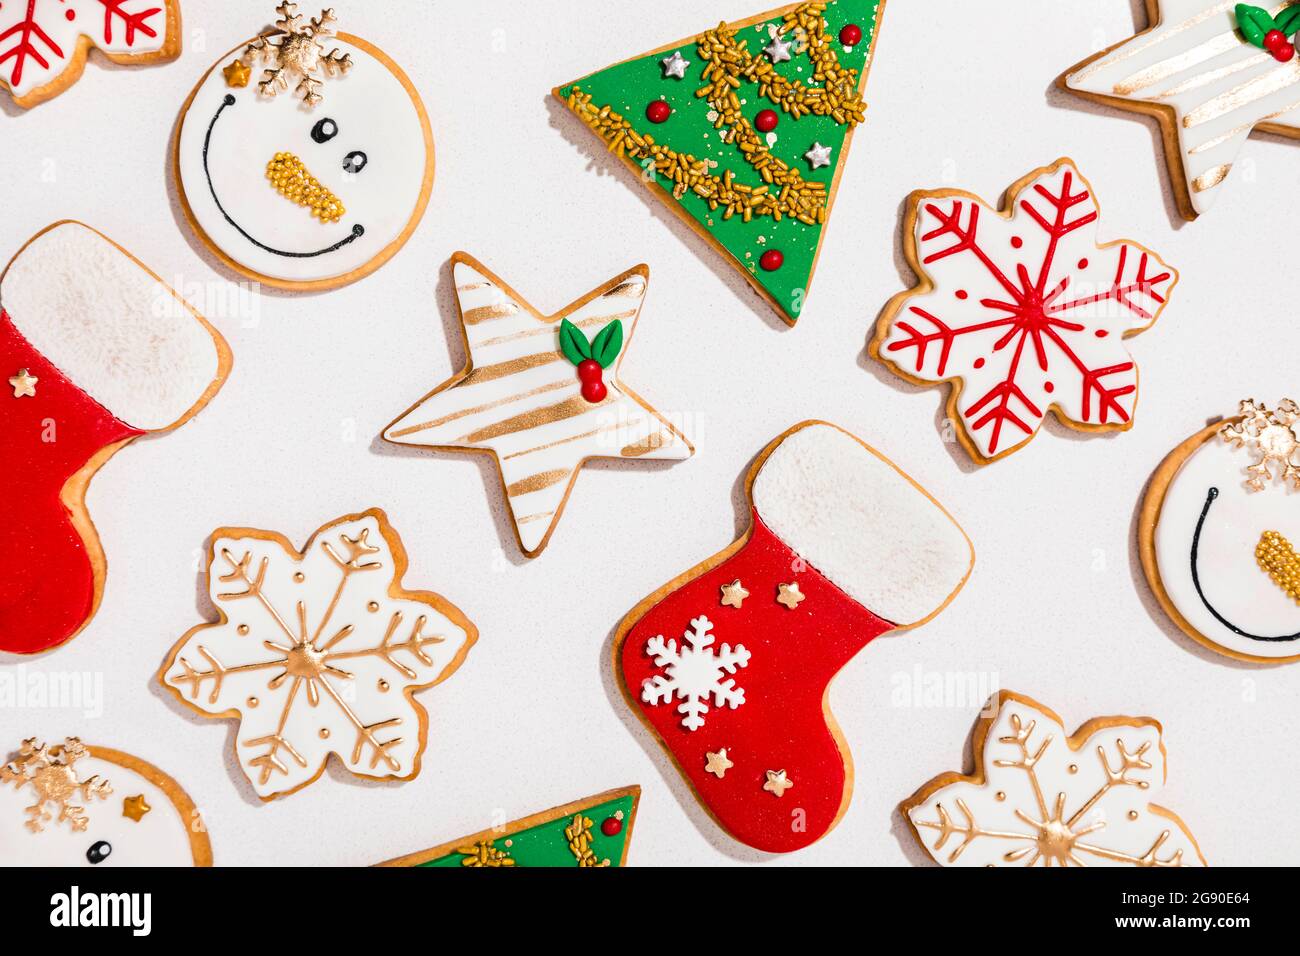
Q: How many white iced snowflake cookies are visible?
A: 4